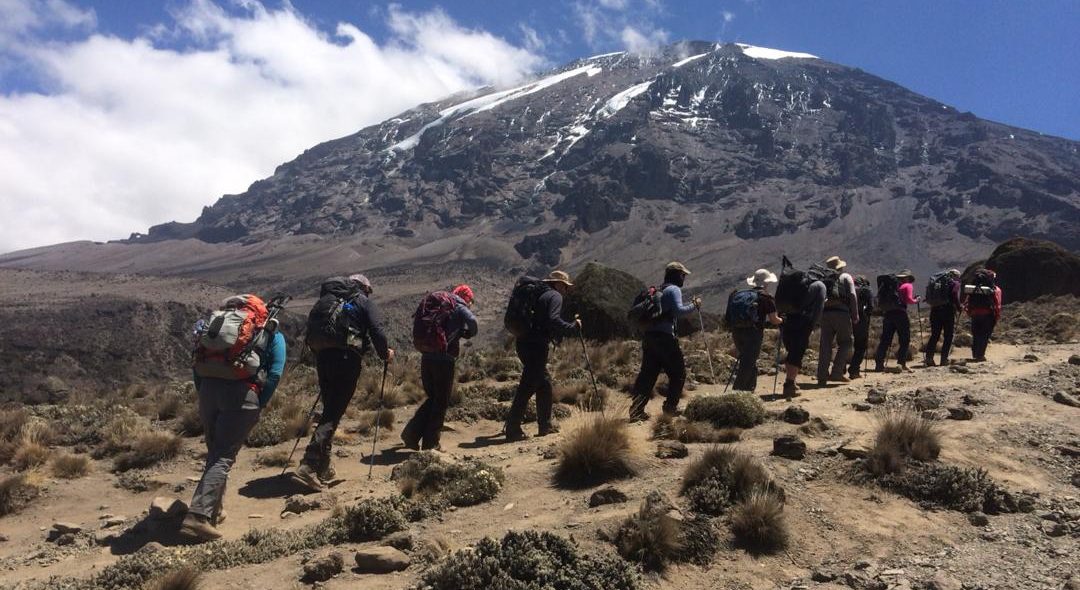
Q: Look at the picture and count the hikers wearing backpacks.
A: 12